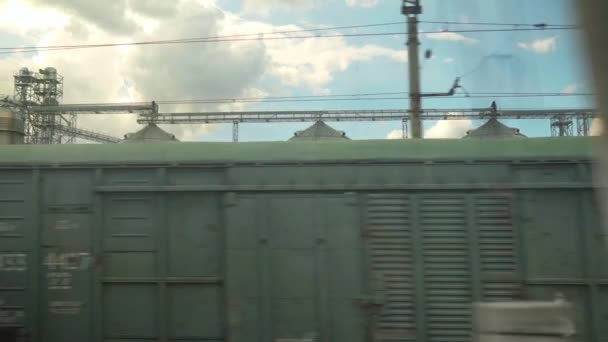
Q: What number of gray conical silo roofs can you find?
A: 3